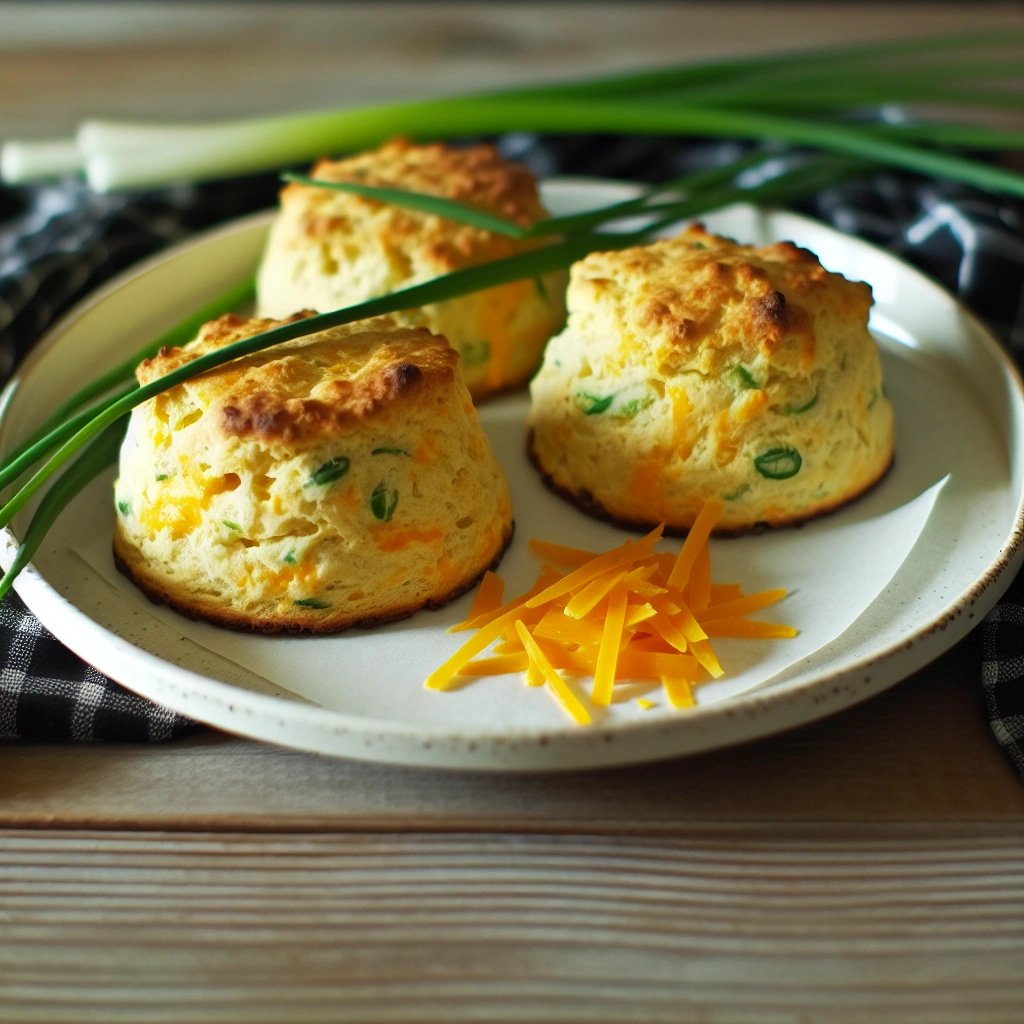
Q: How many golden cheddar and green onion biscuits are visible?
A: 3